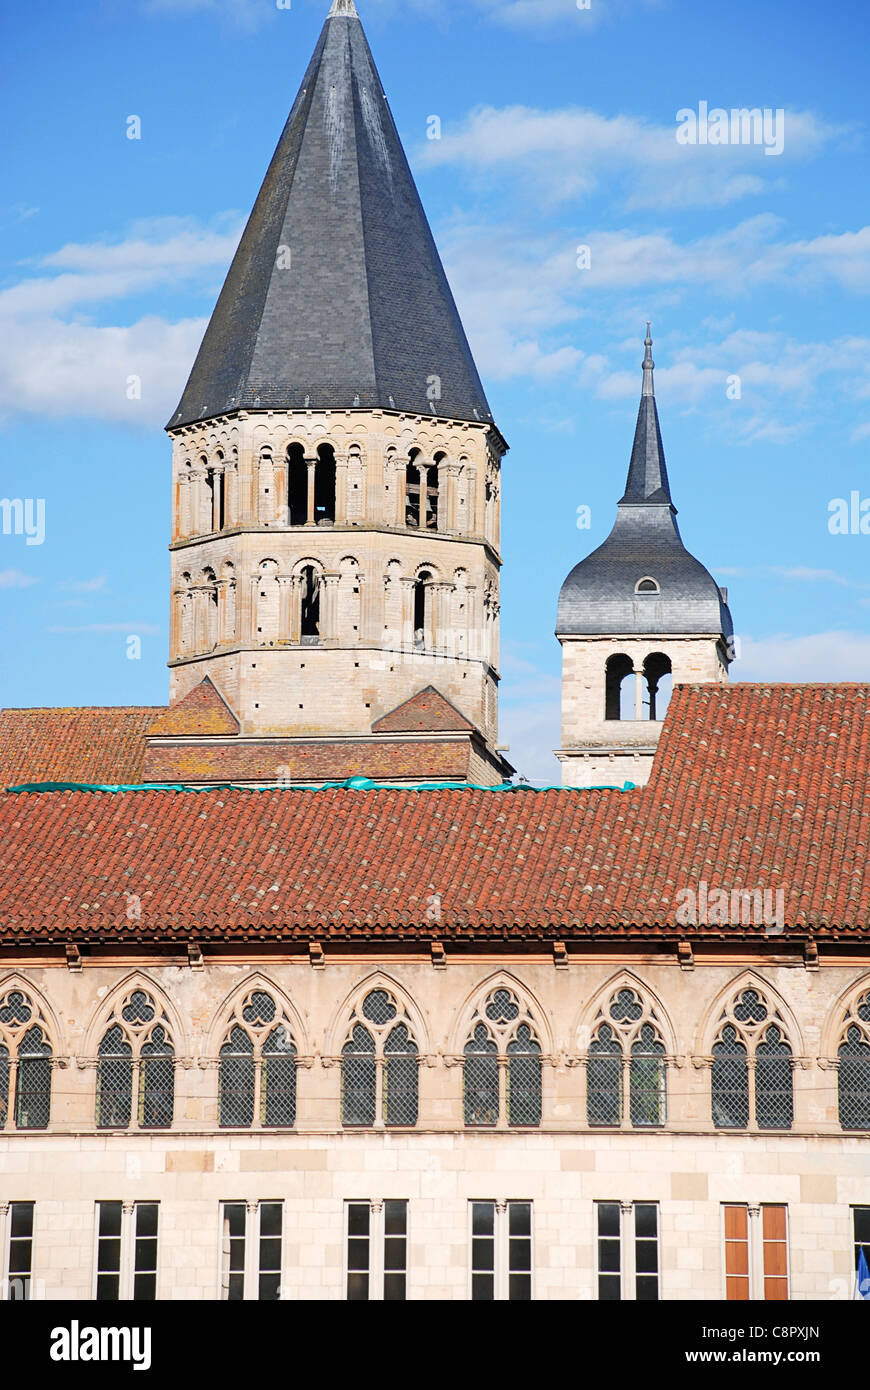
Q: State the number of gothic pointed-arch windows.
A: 8